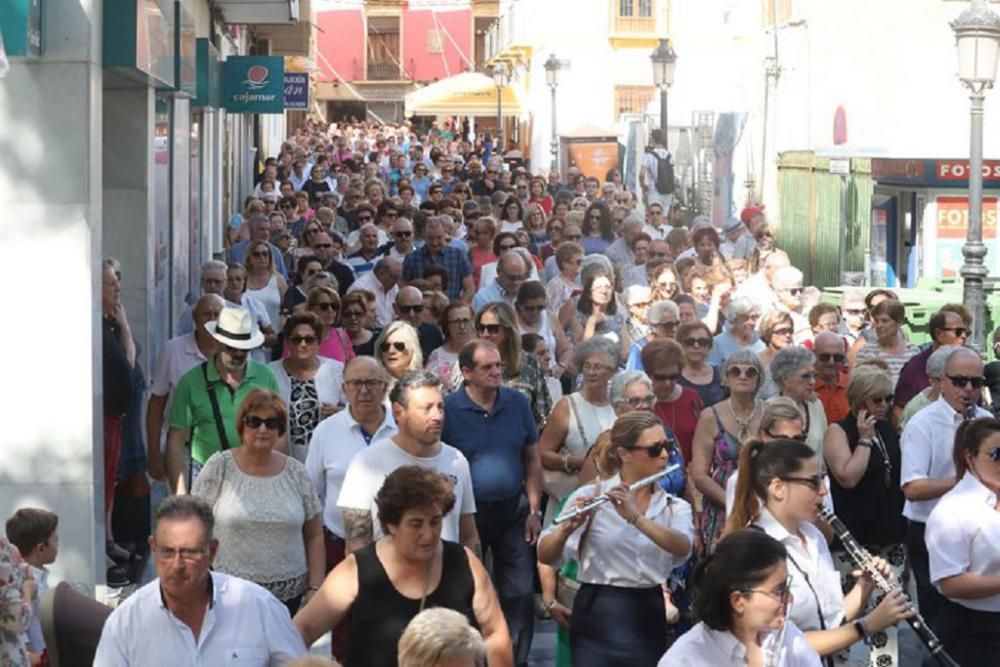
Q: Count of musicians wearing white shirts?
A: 5